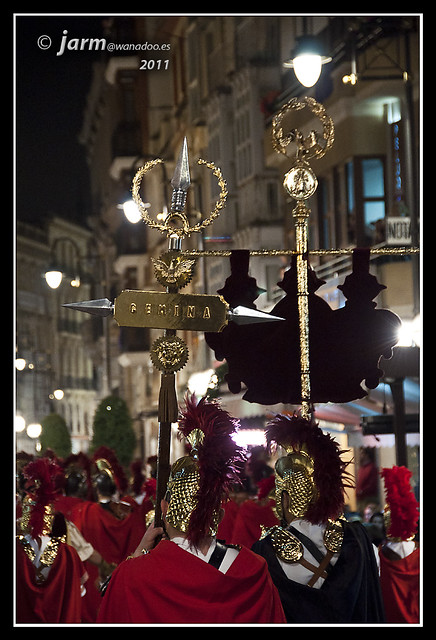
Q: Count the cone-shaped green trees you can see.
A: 2